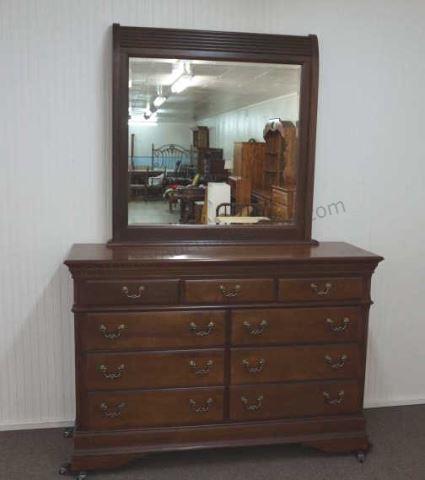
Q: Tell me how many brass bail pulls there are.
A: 15